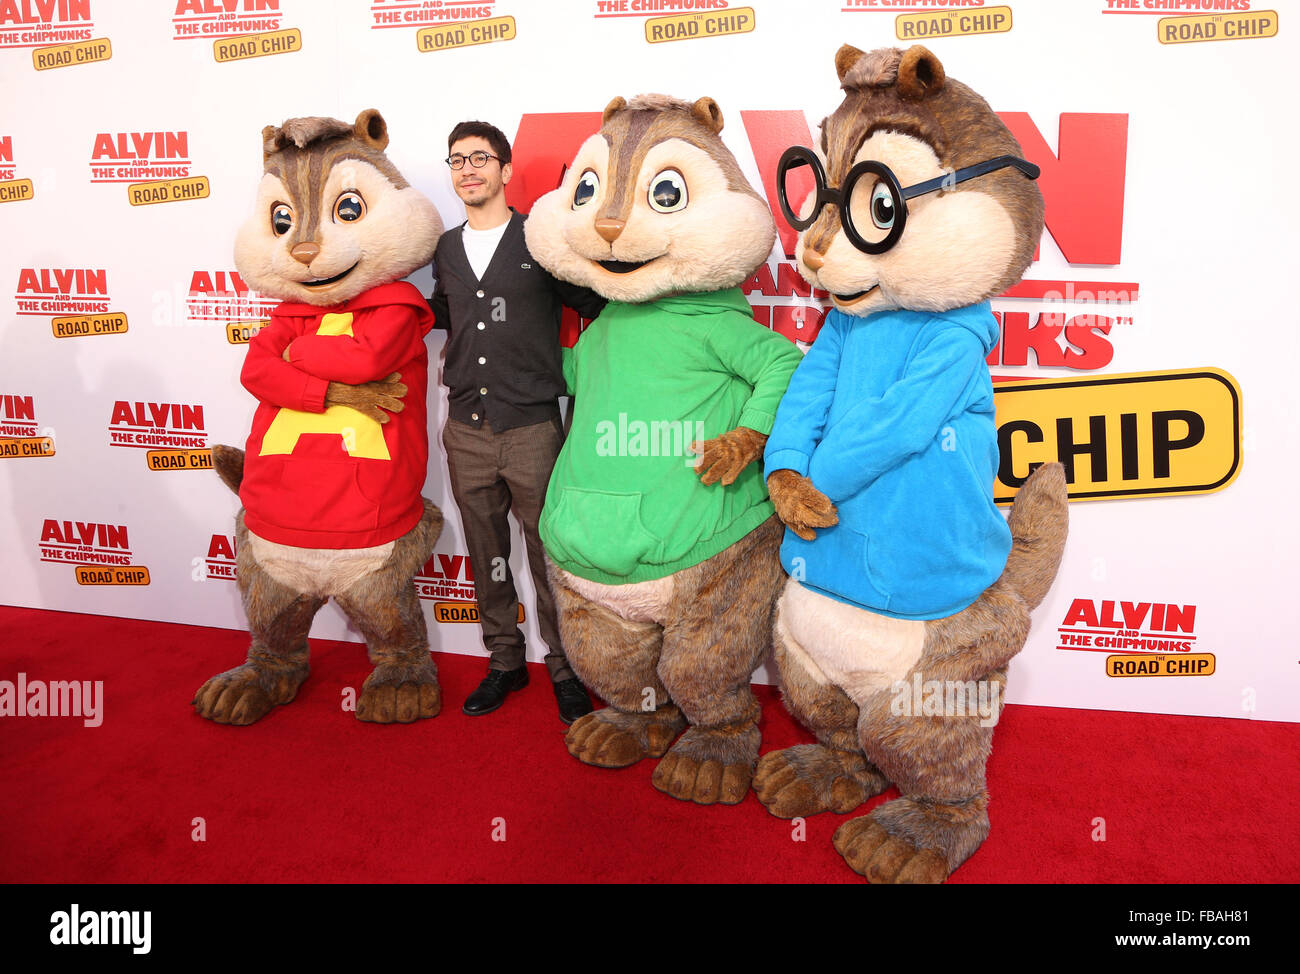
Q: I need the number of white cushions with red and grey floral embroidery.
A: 0